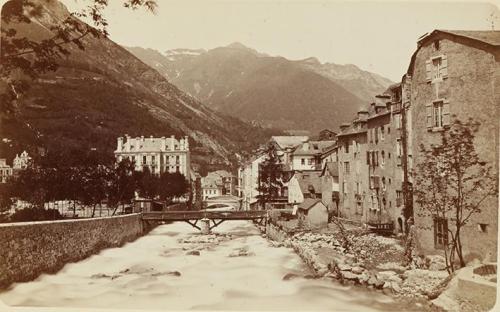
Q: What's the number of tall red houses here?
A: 0